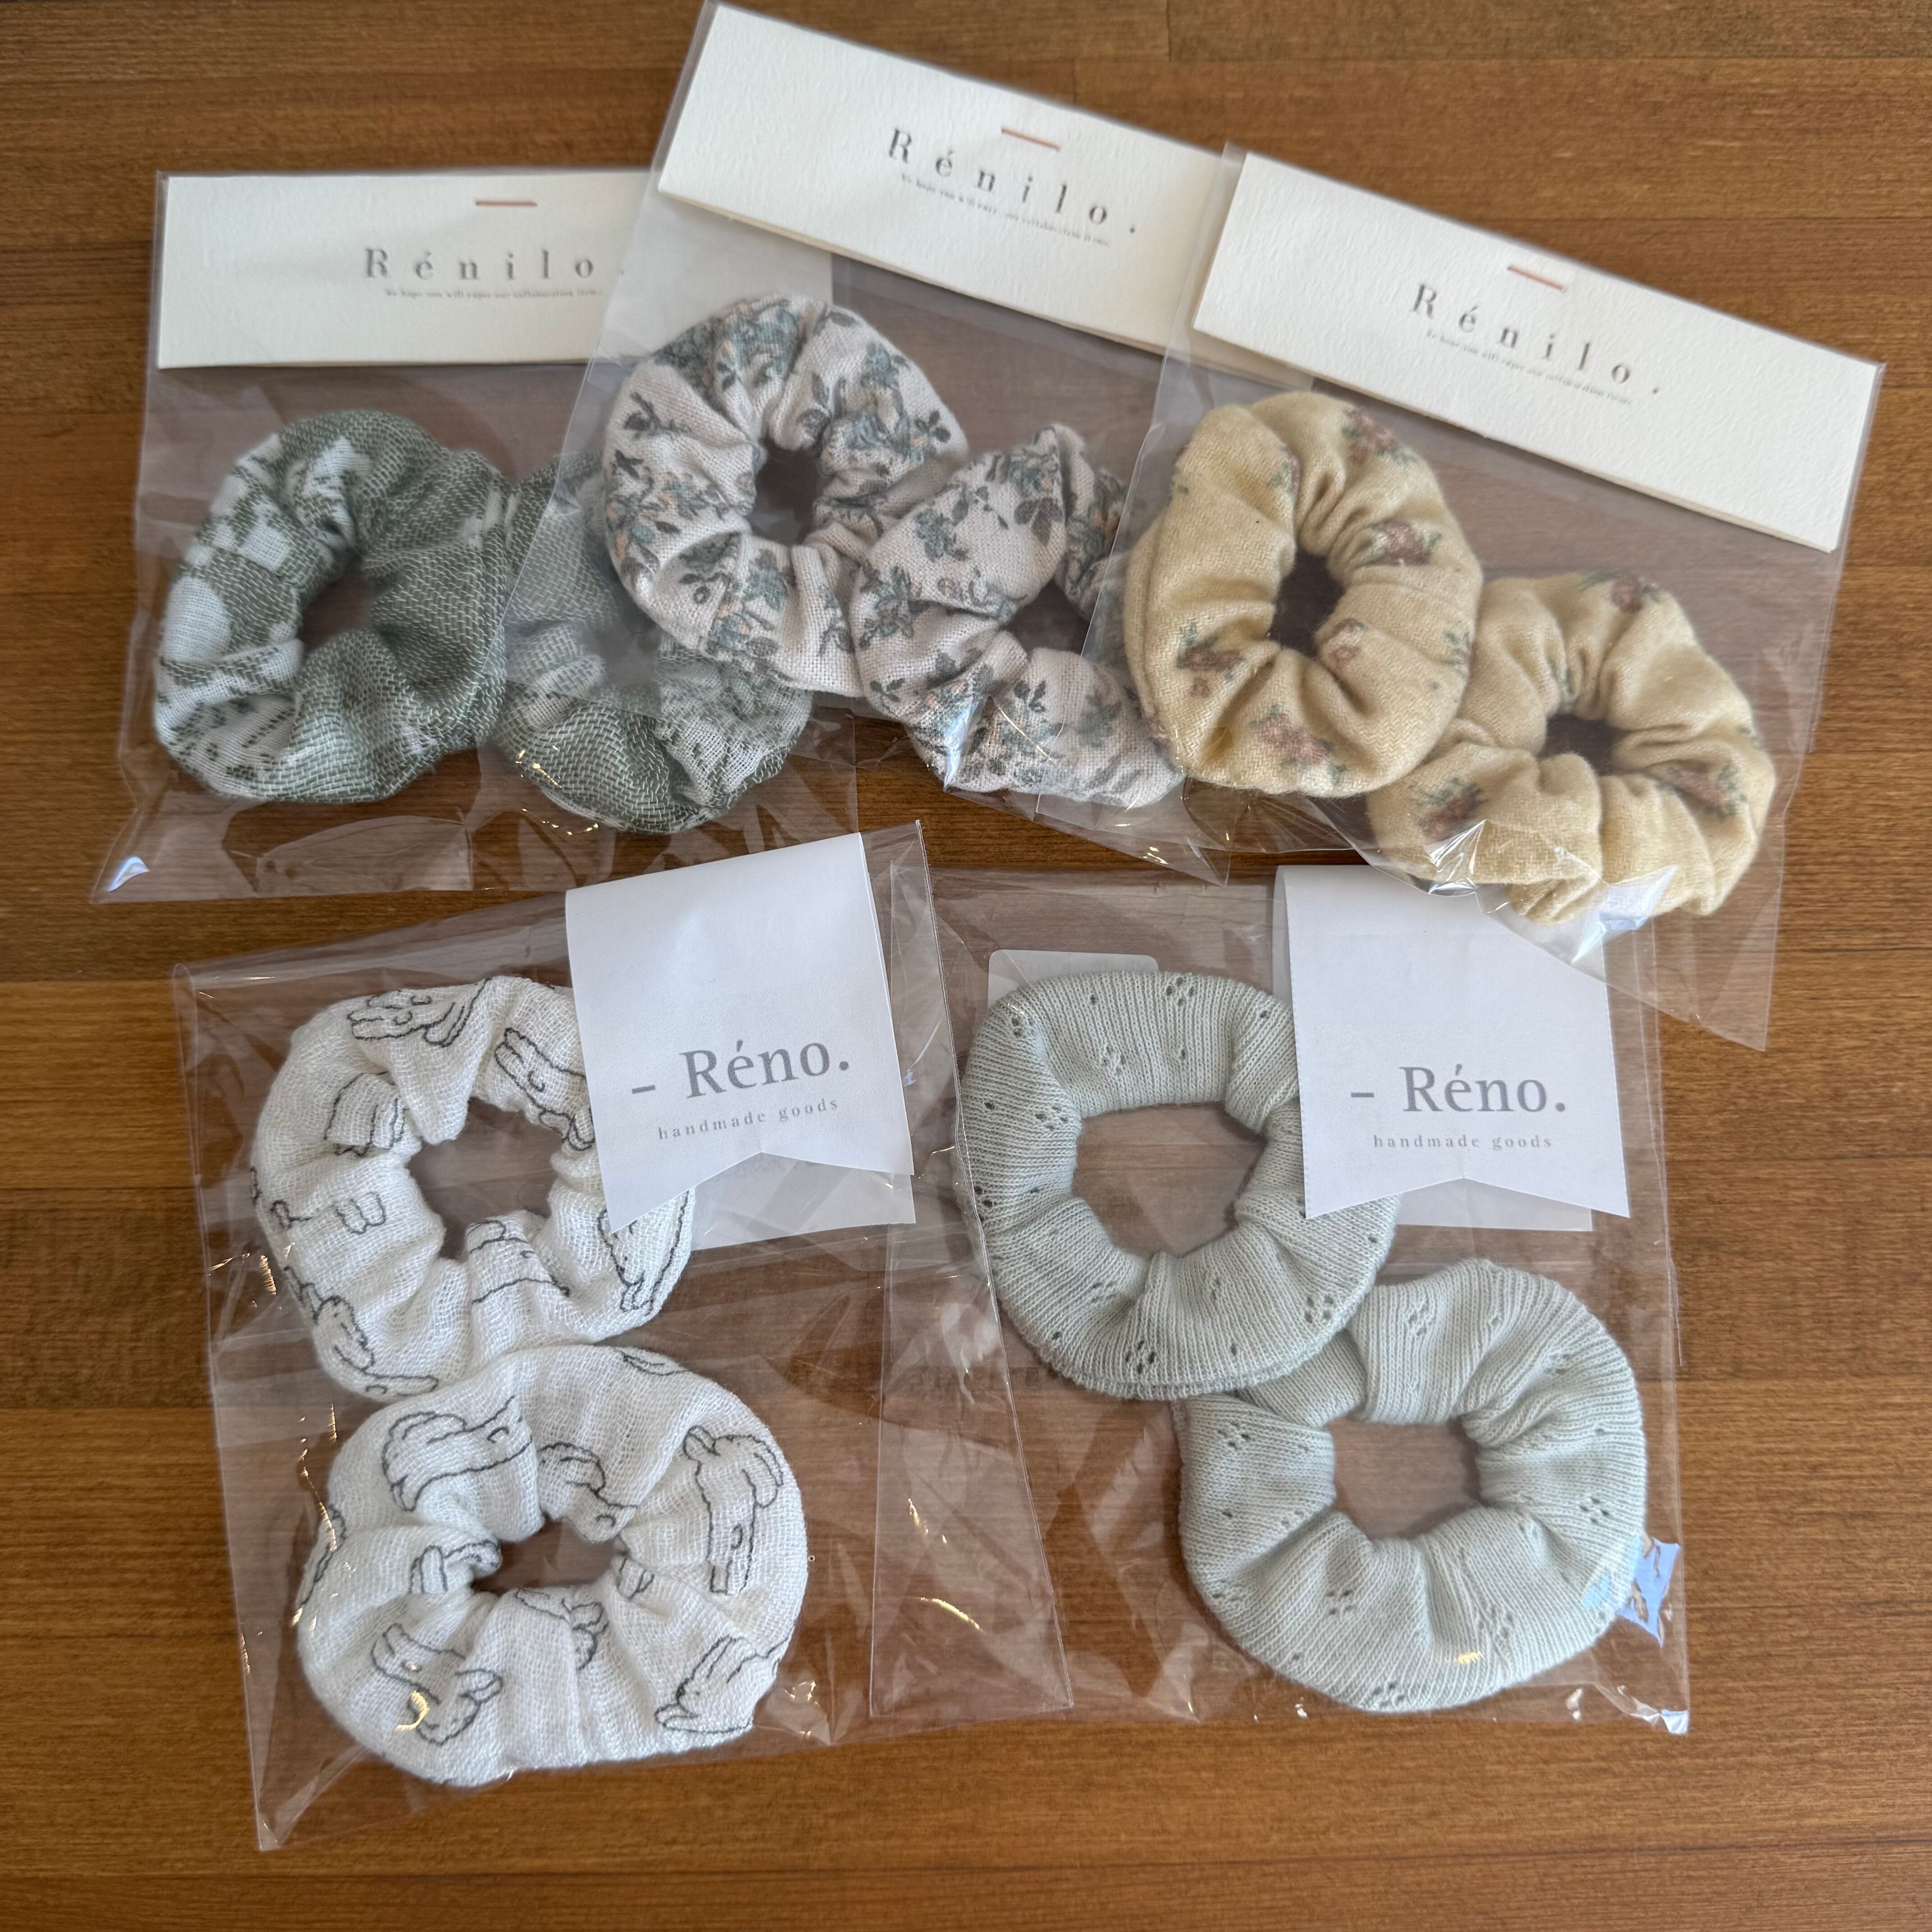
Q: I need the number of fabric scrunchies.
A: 10